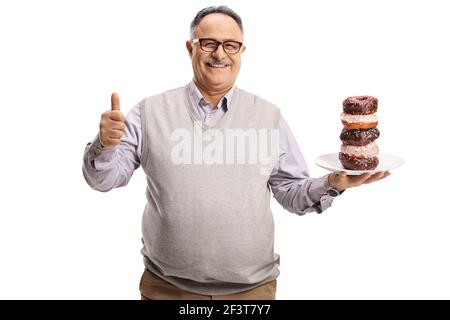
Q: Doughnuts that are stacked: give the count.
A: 5